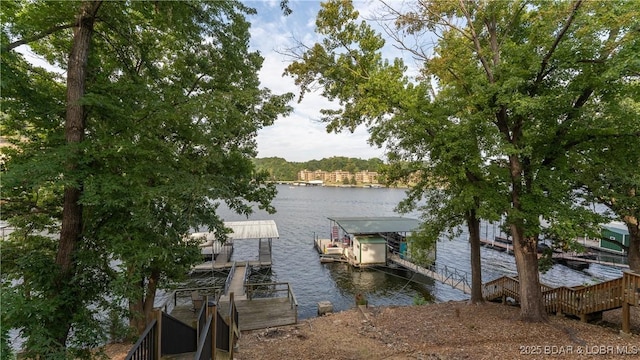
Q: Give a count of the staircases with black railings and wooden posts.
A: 1